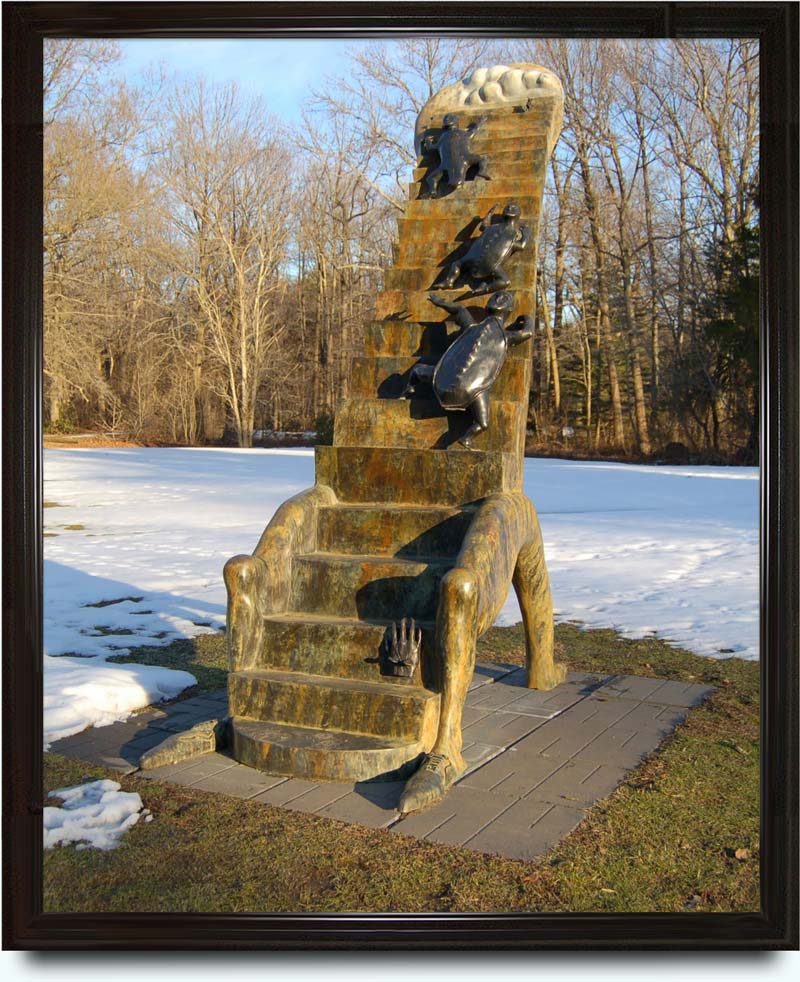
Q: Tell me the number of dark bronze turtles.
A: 3